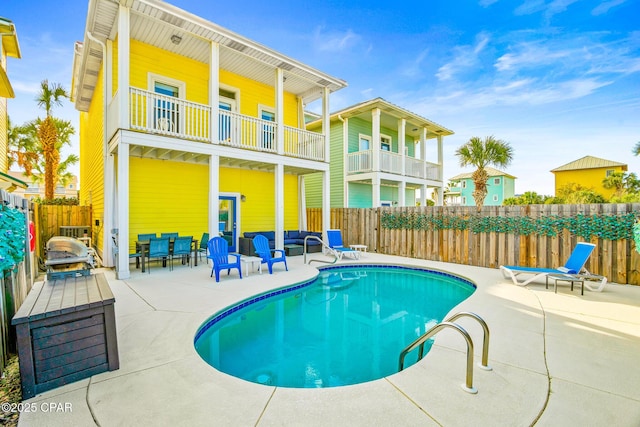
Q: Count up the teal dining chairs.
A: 6